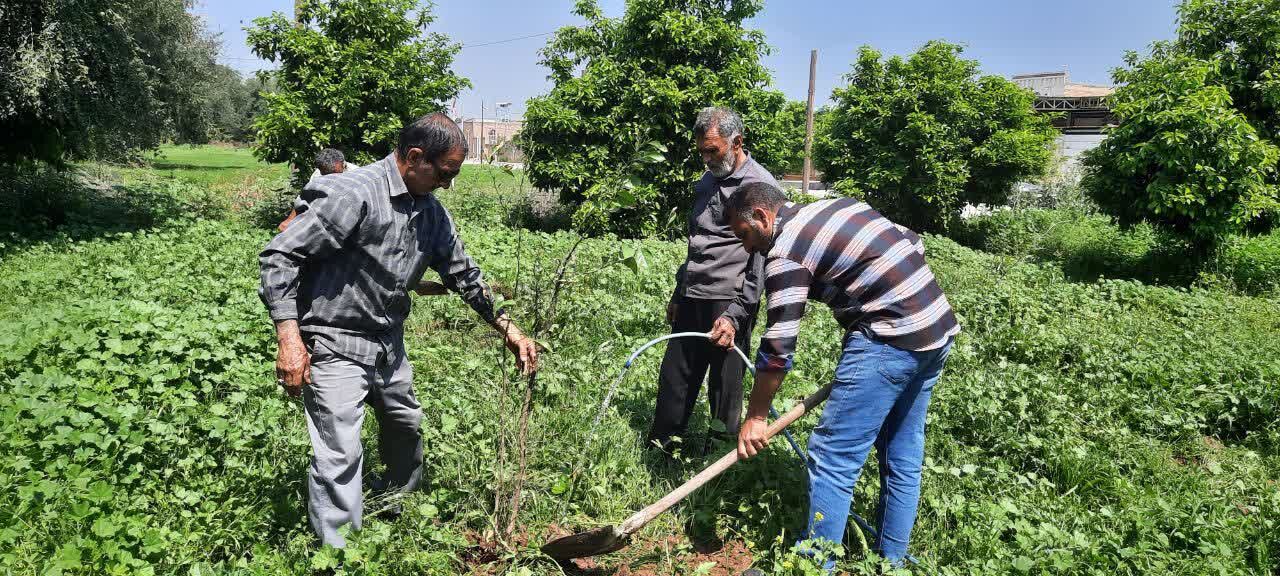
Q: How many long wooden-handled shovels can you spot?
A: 1